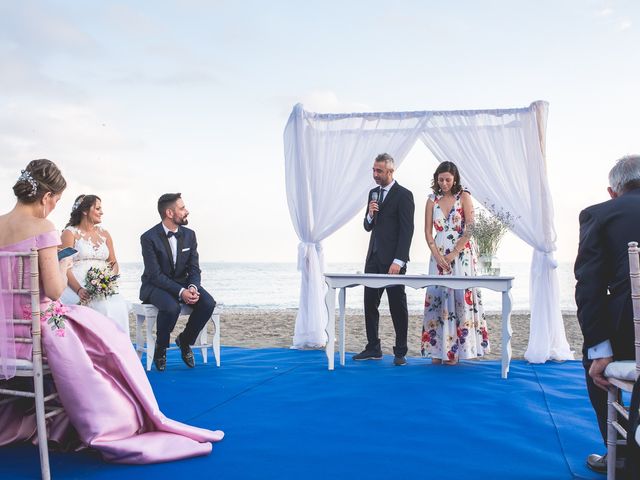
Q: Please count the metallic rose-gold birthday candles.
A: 0